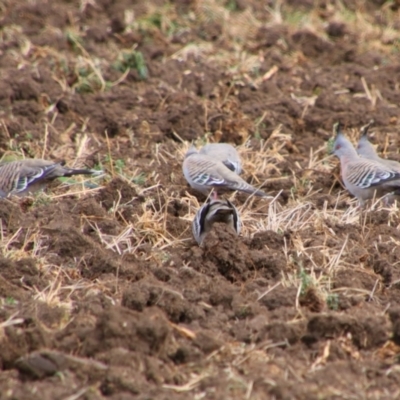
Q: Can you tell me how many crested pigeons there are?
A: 6